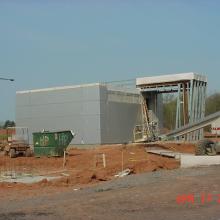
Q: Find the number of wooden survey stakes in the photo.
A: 3